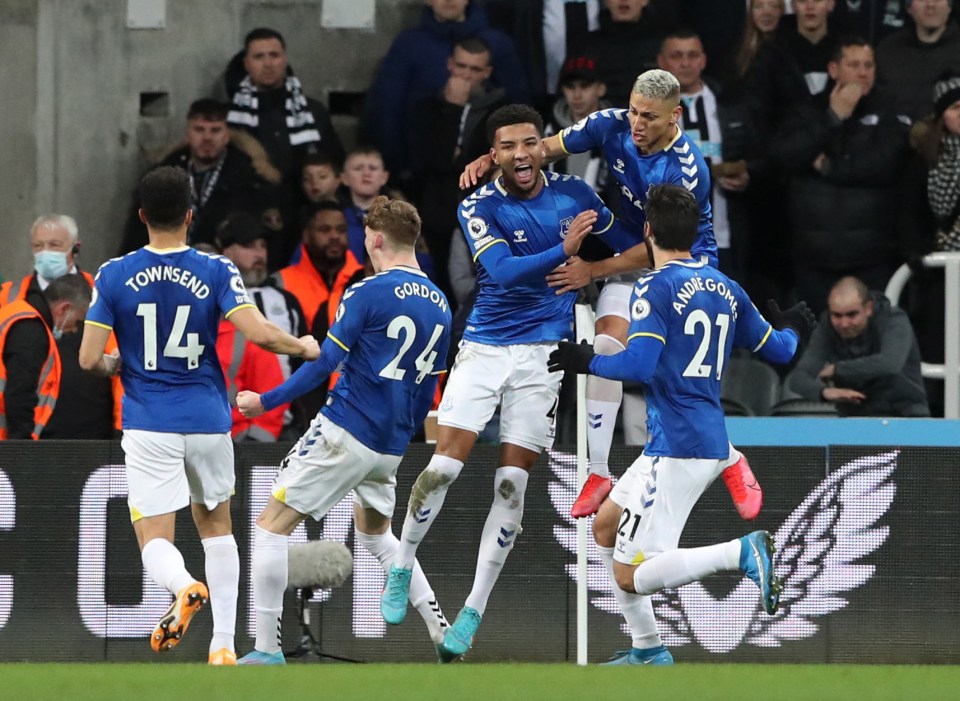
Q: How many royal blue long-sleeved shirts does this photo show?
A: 3